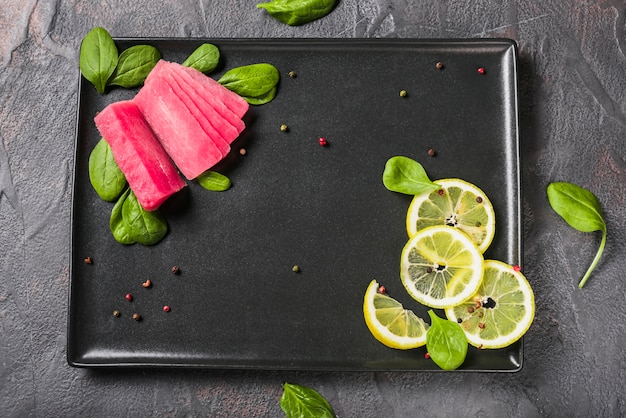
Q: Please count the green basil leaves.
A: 14